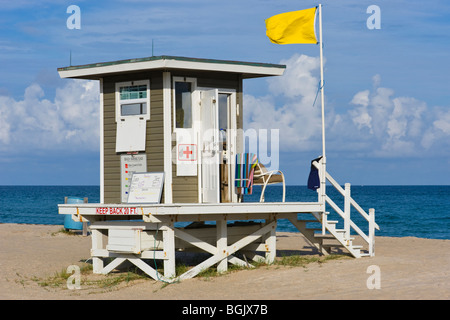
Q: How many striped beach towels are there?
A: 1